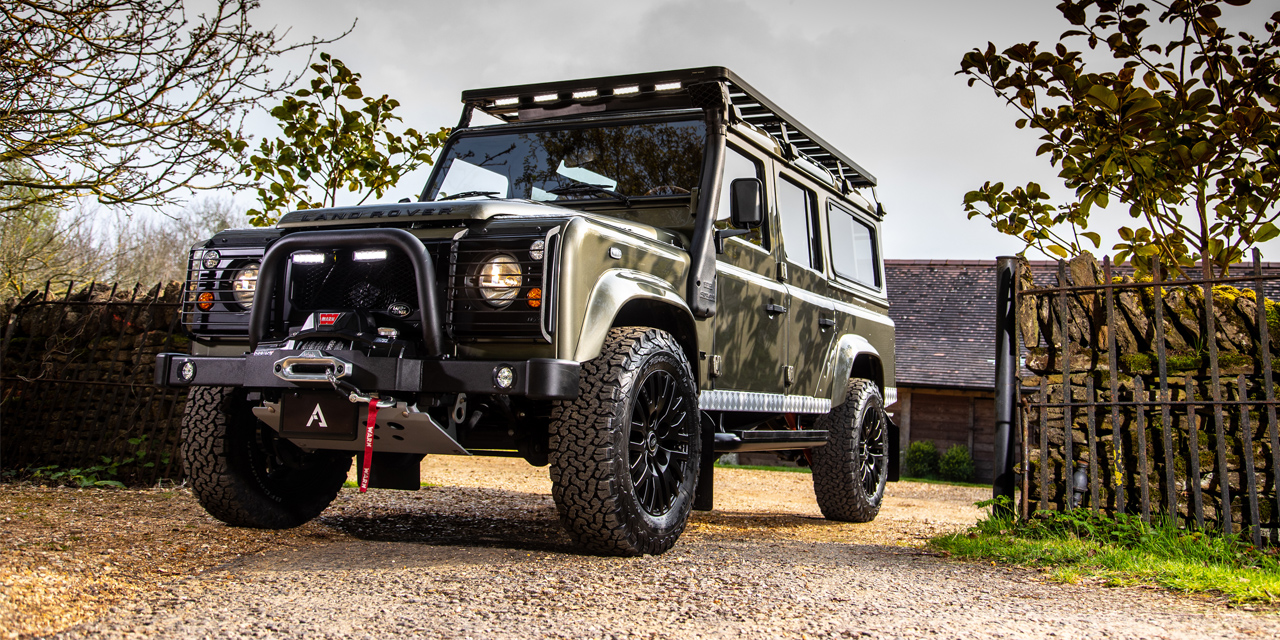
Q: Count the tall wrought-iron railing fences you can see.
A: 2